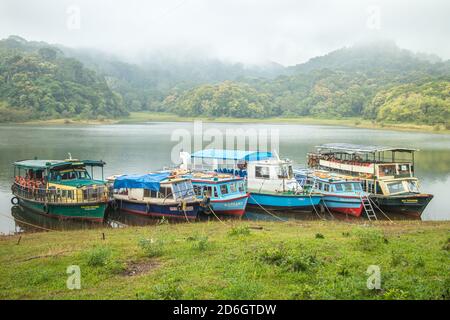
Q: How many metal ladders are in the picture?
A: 1